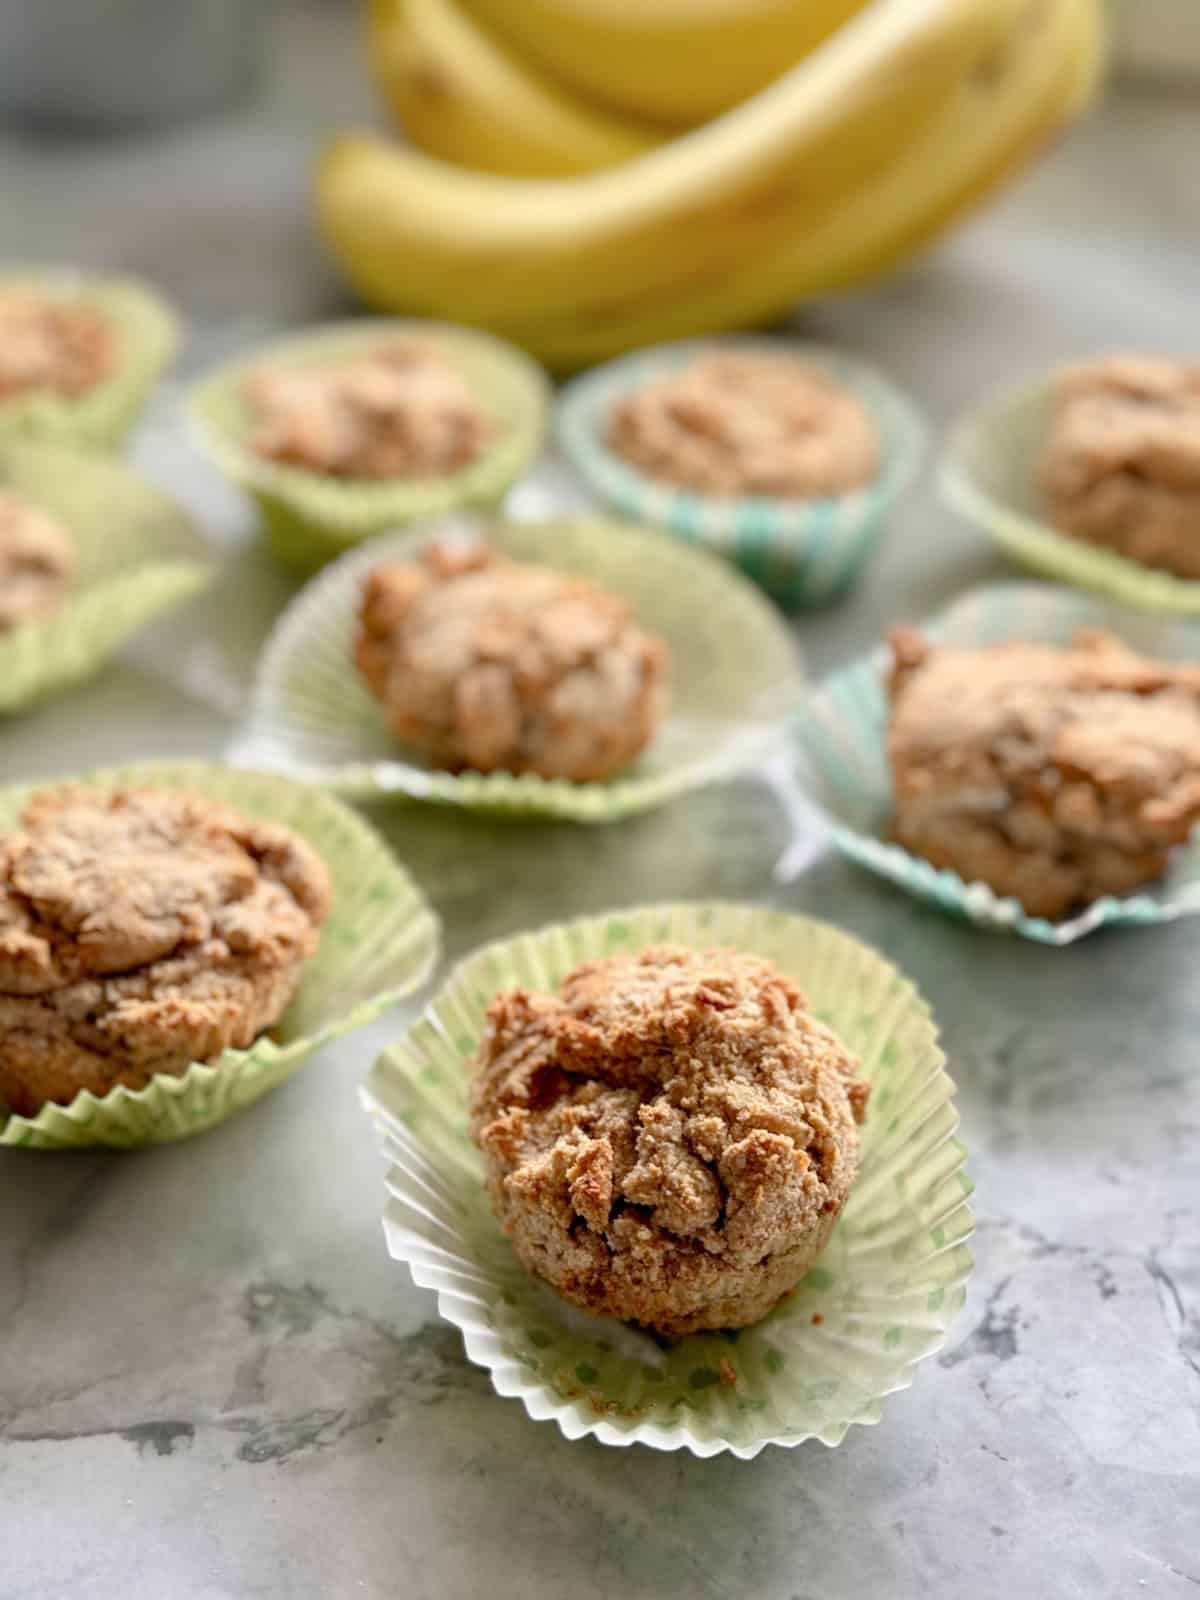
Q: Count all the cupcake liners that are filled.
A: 9